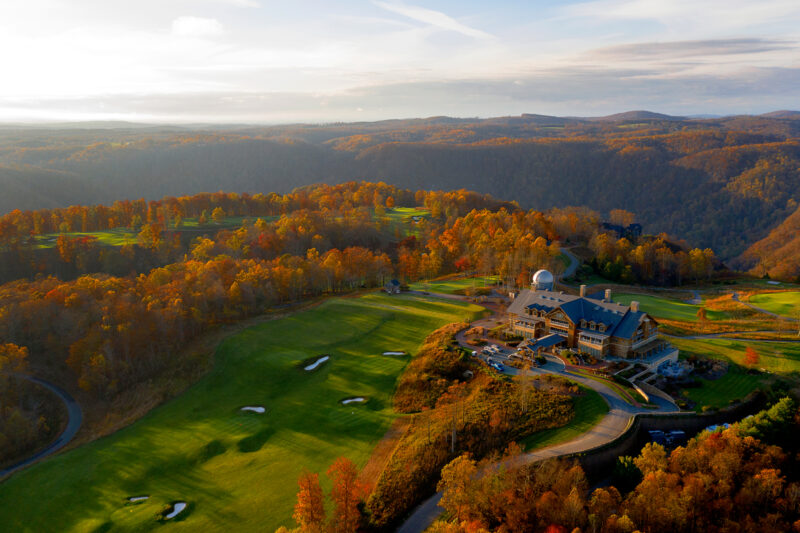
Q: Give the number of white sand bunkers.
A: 6